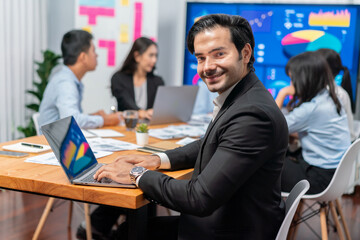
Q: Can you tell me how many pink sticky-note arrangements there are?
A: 3